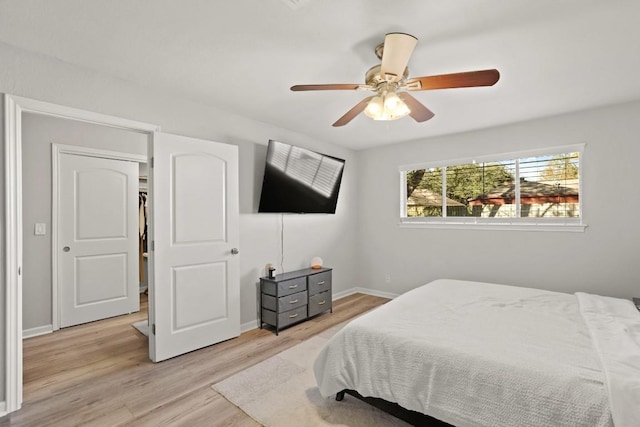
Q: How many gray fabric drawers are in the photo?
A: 5